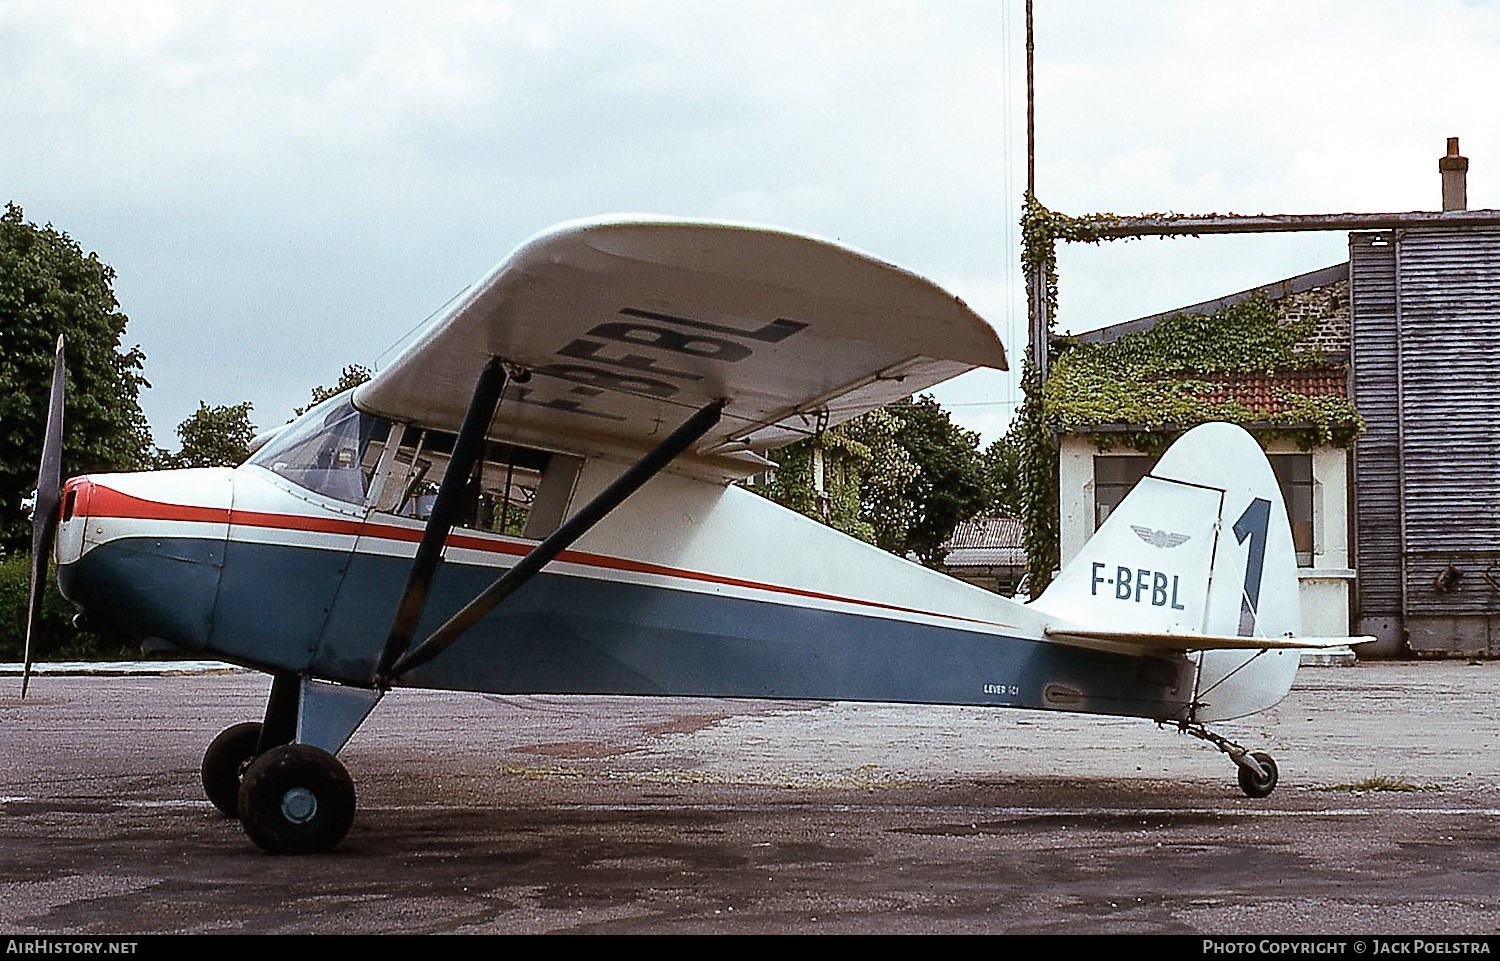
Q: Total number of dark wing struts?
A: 2